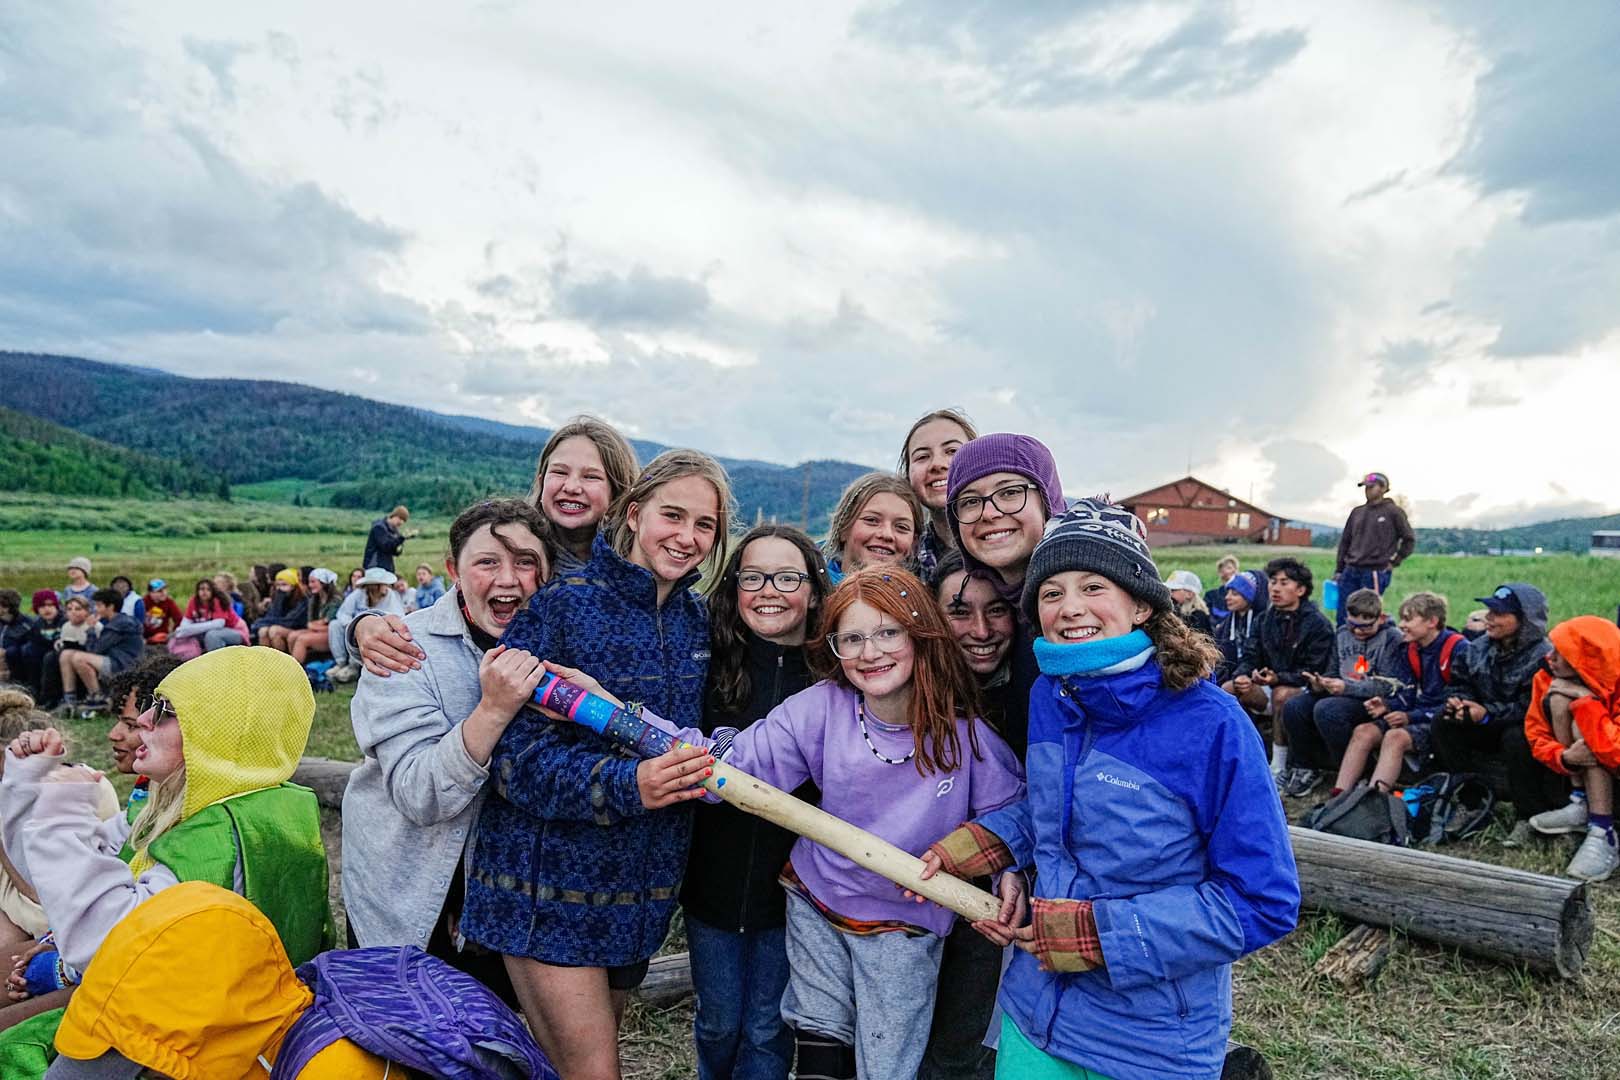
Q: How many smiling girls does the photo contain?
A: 10